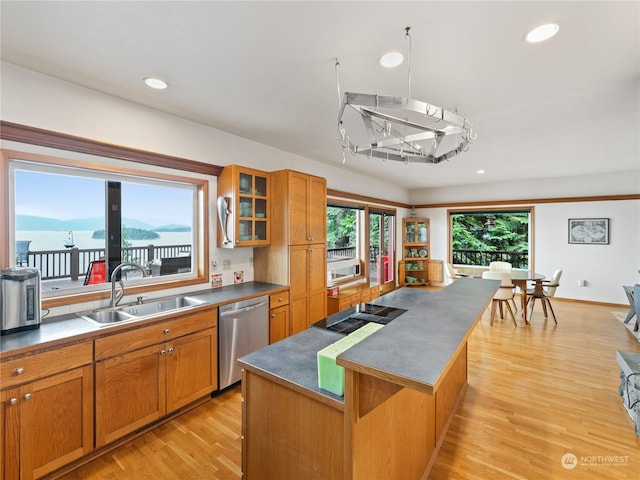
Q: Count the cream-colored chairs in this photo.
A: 4